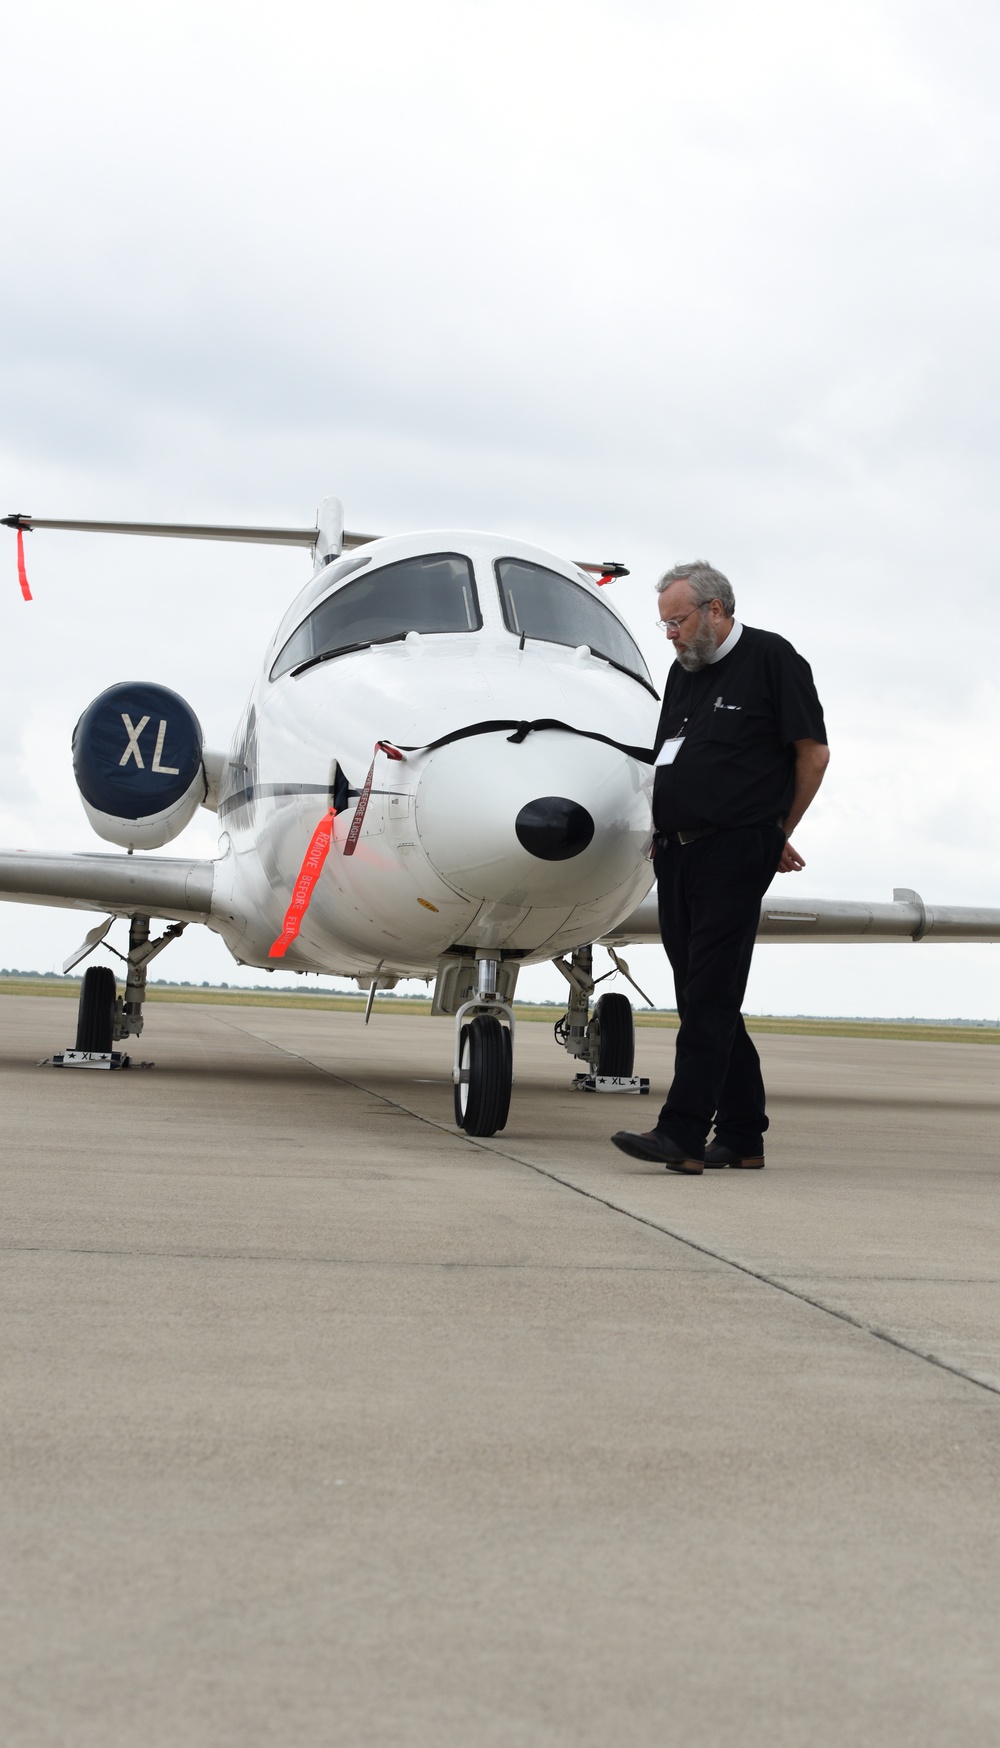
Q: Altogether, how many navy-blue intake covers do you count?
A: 1